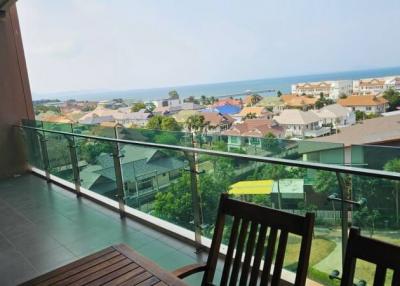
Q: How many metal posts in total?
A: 5